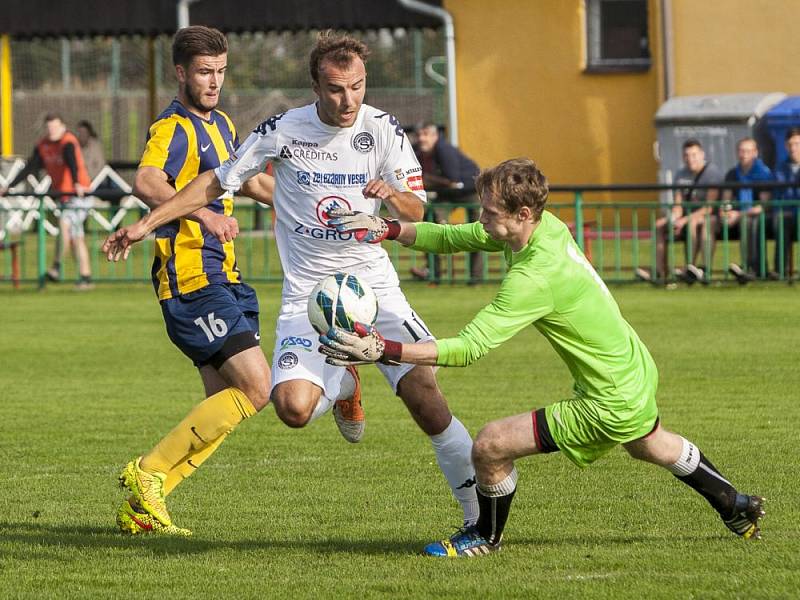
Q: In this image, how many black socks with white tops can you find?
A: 2